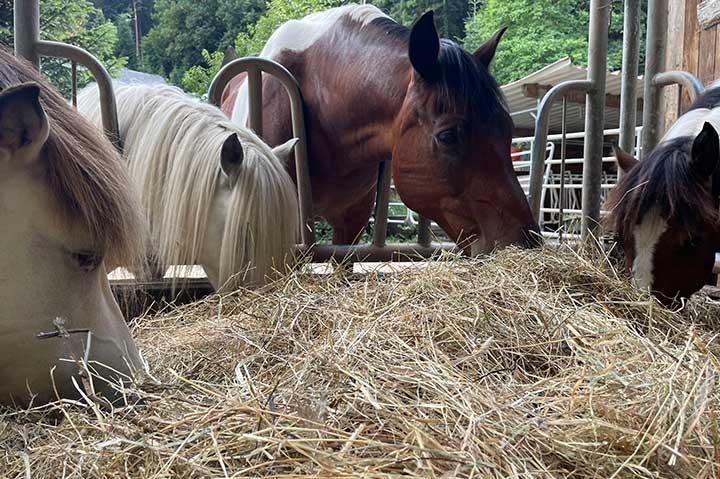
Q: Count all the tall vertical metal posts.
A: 4